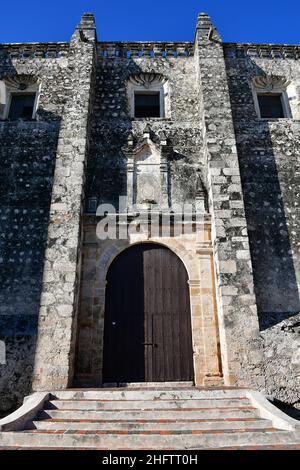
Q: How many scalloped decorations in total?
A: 3